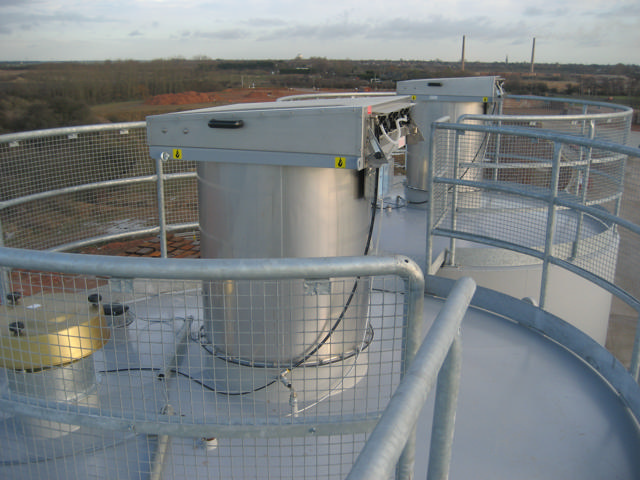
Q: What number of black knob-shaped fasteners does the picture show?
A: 3